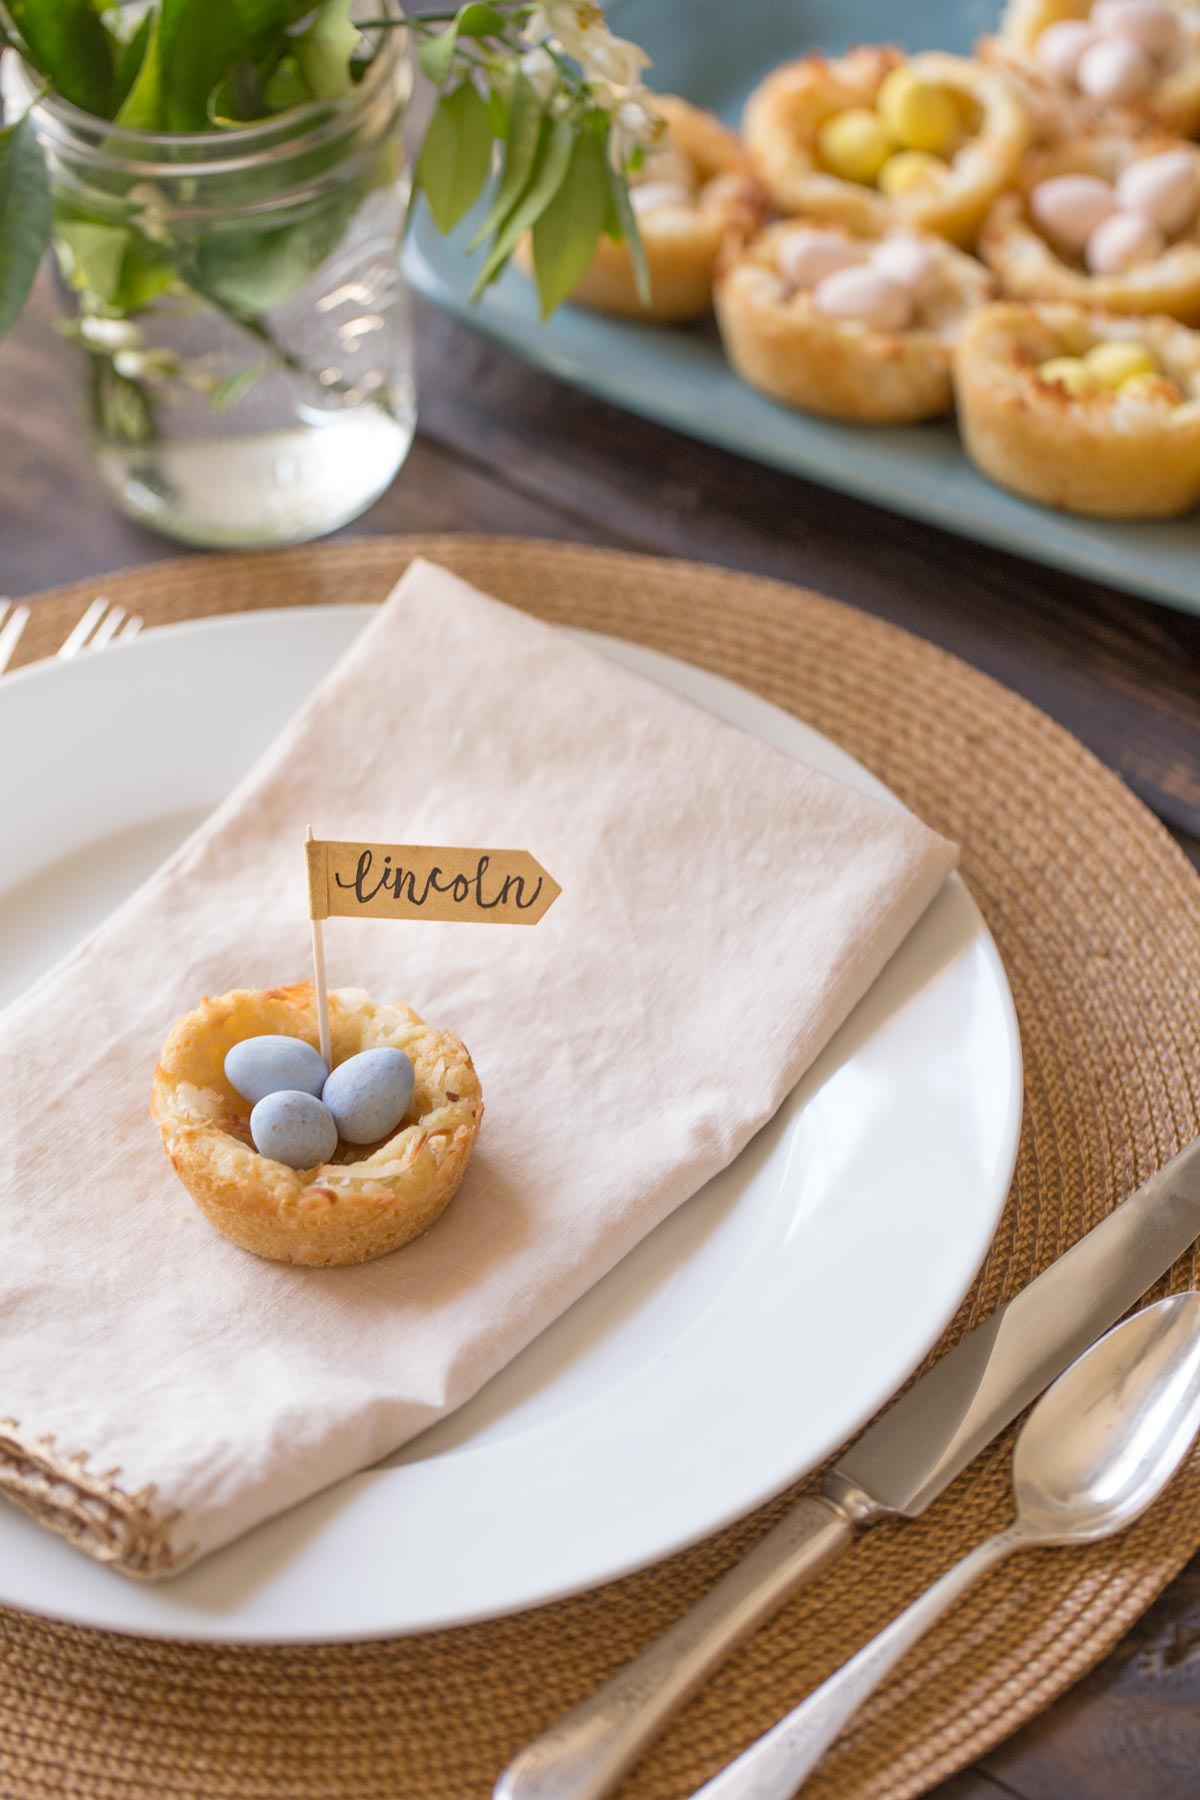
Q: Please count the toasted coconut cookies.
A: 7